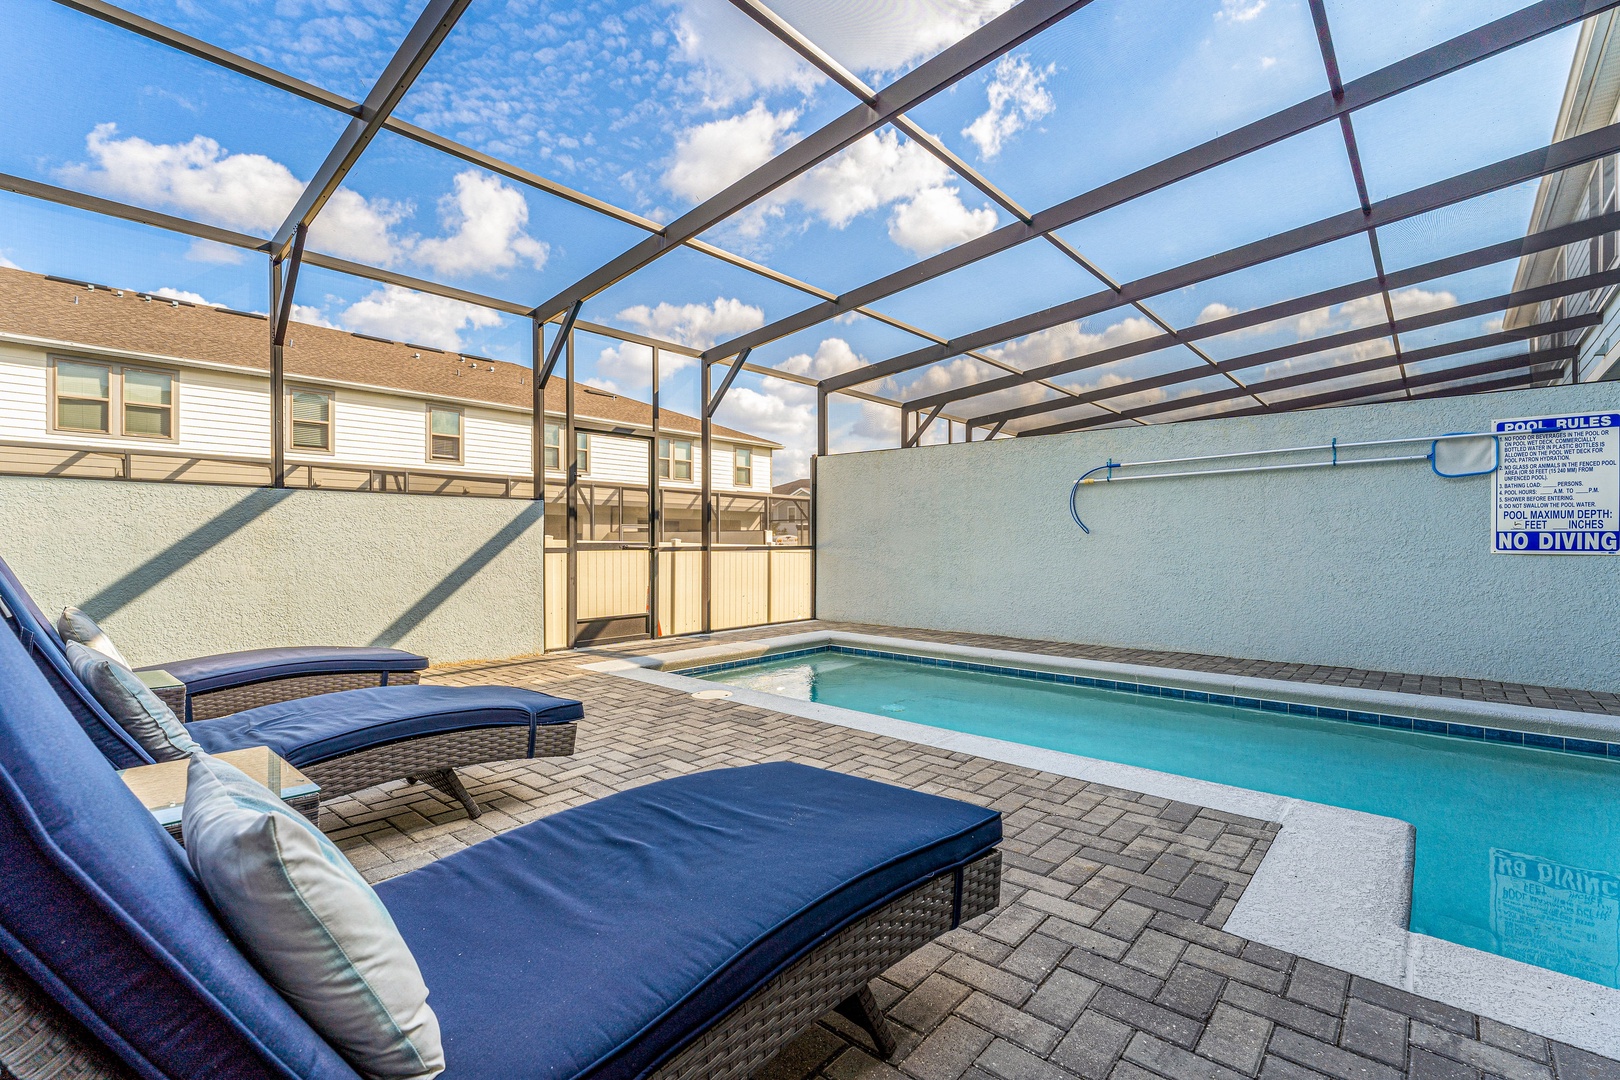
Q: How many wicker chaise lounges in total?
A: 3